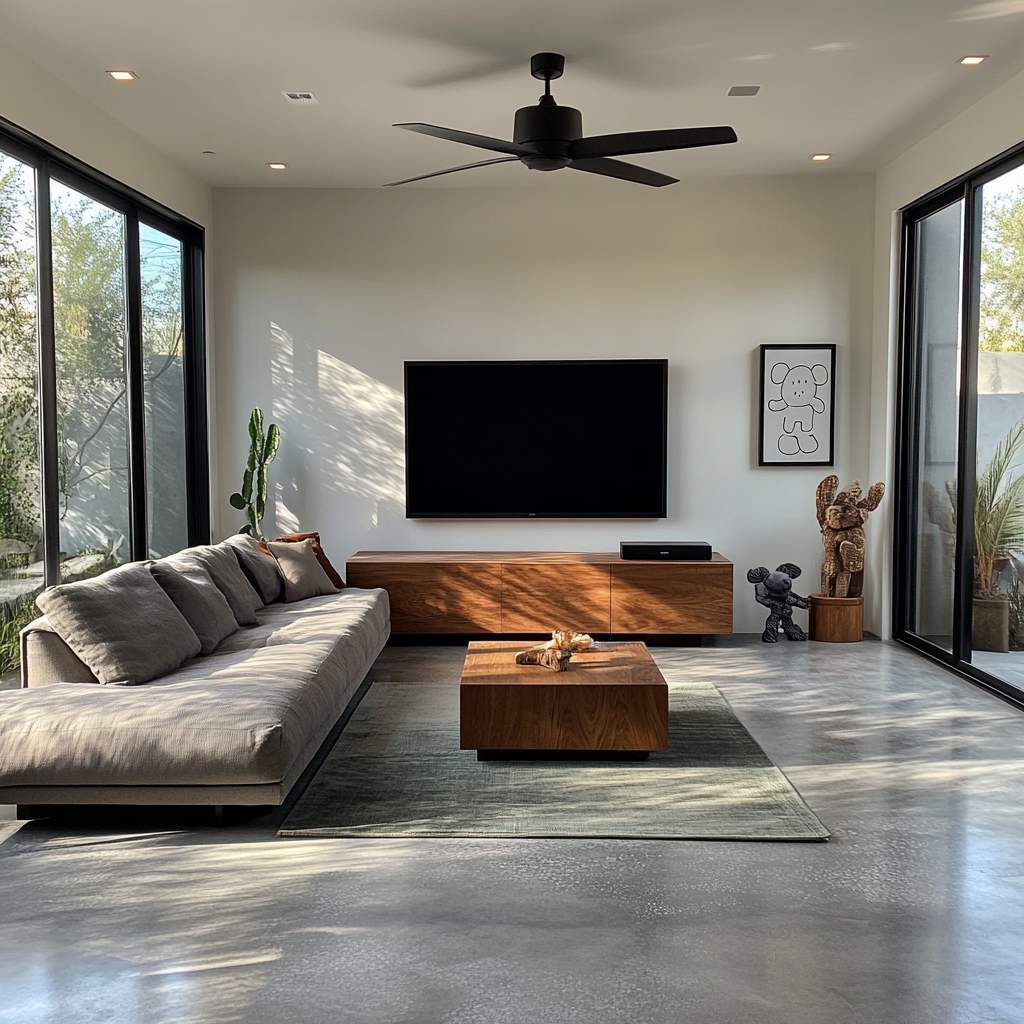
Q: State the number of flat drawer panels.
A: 3